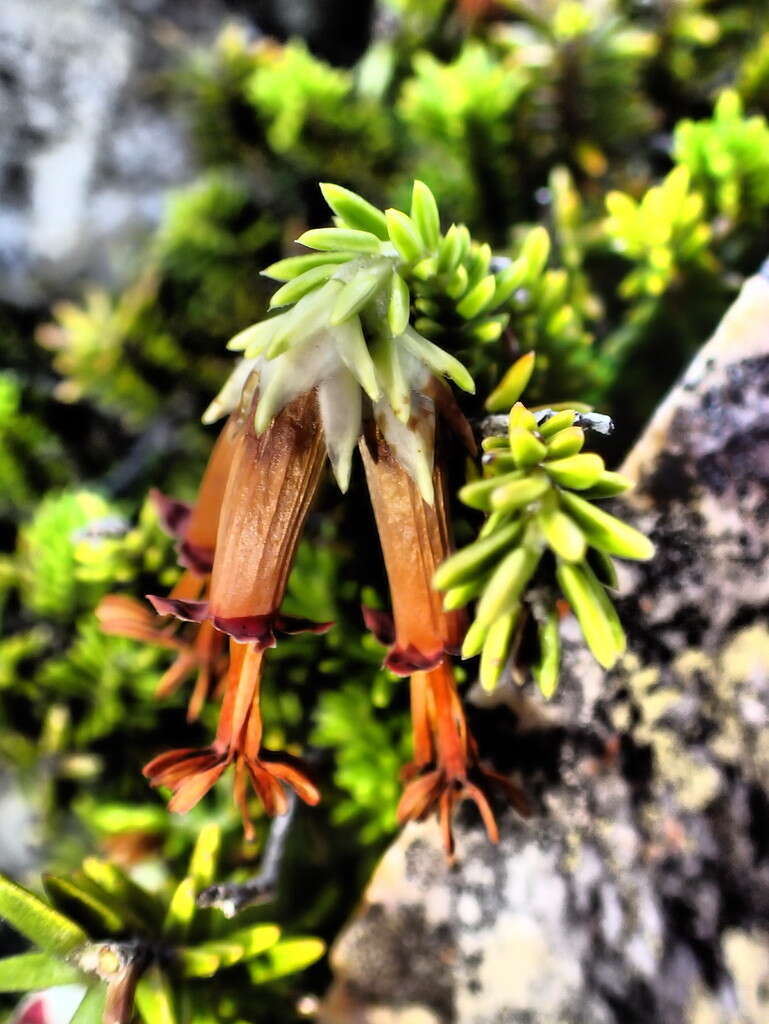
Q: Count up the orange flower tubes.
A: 3